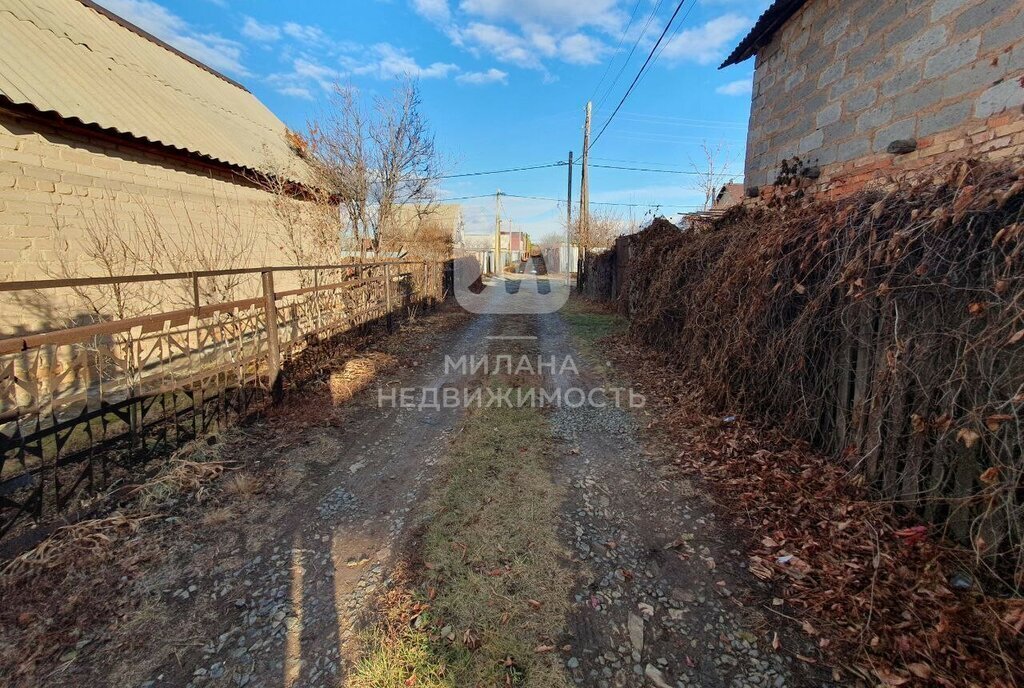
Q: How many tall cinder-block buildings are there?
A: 1